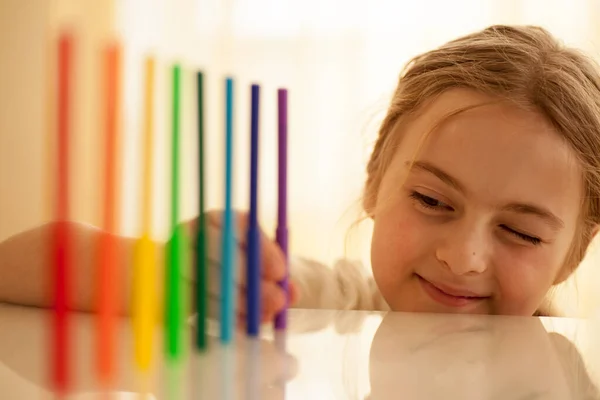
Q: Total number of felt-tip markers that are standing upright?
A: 8